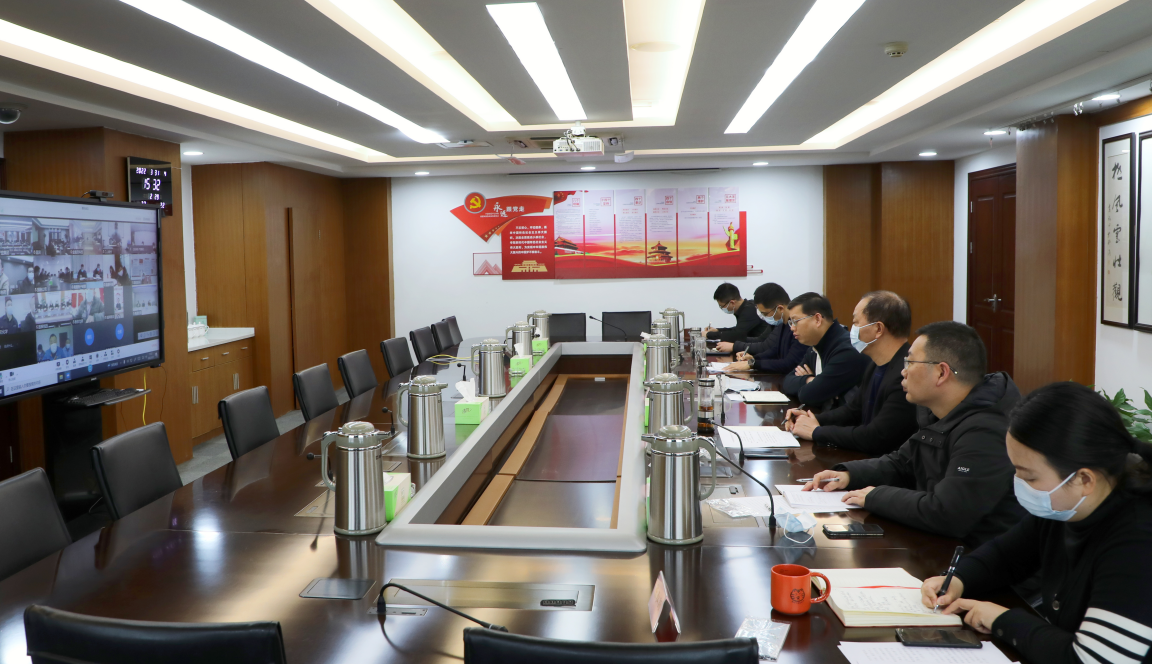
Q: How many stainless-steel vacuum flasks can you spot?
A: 10